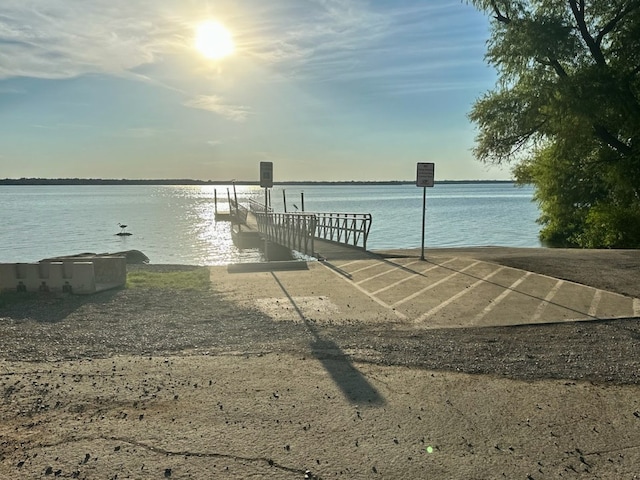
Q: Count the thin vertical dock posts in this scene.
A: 6